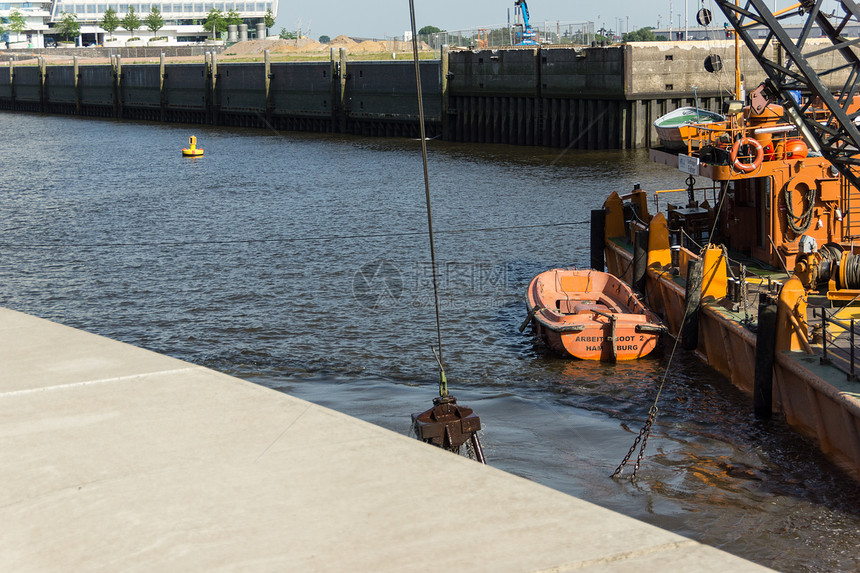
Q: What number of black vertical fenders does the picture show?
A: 4